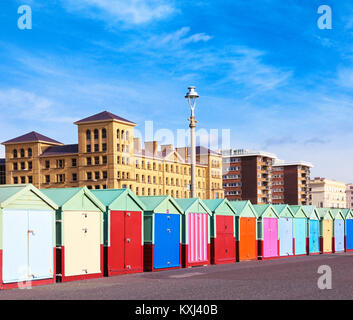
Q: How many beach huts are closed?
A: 14